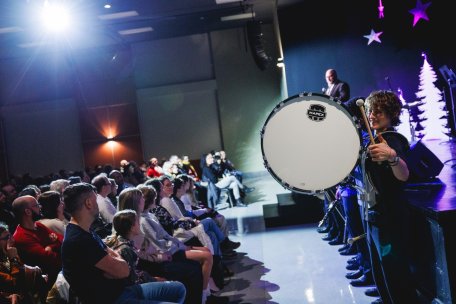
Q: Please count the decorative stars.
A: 3